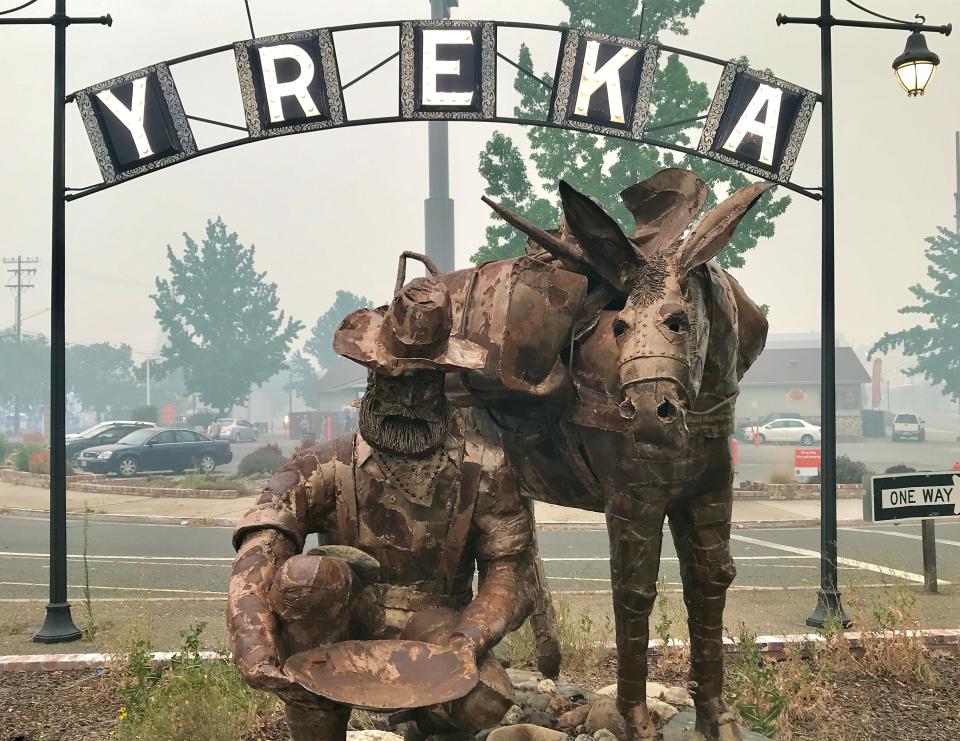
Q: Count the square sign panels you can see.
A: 5